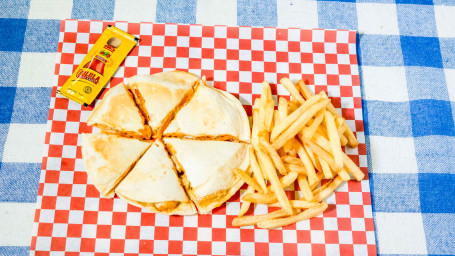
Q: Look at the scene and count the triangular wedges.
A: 6